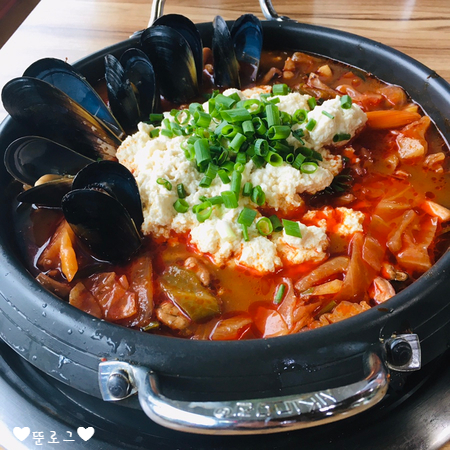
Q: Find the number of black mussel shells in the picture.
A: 12